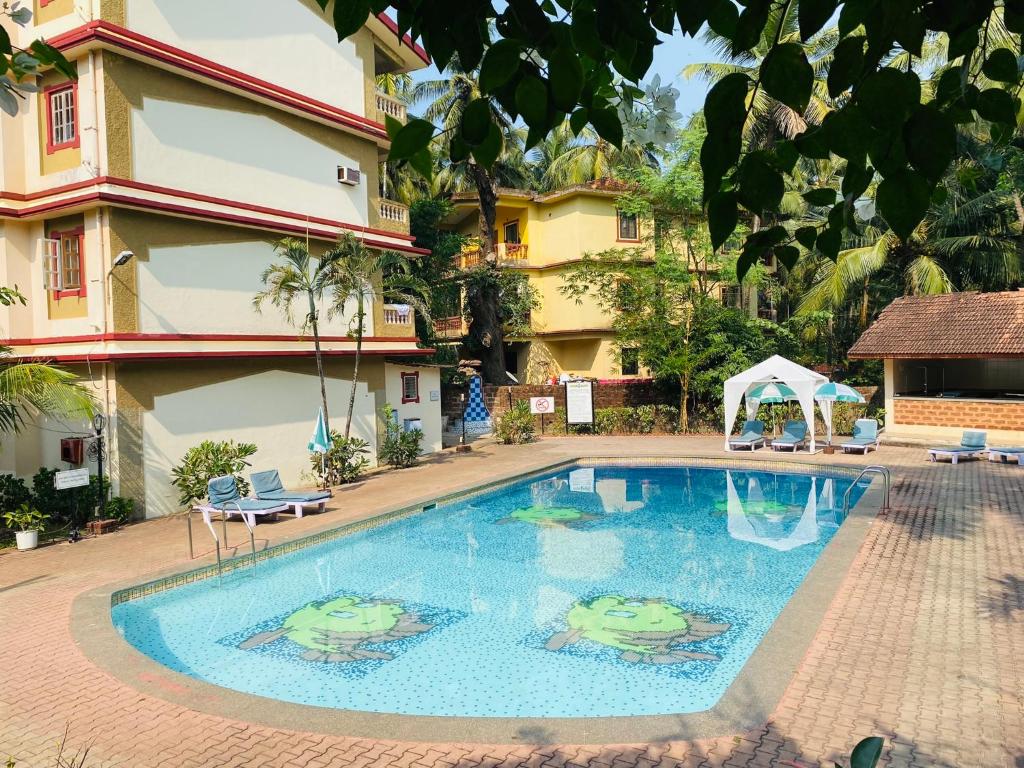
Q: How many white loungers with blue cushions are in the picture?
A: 7